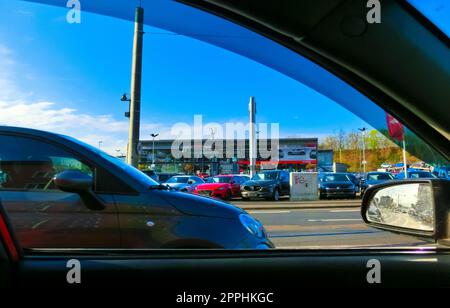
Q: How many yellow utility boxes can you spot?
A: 0